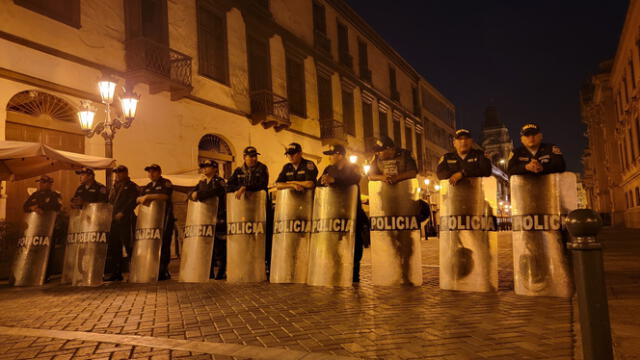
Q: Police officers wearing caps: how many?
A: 11